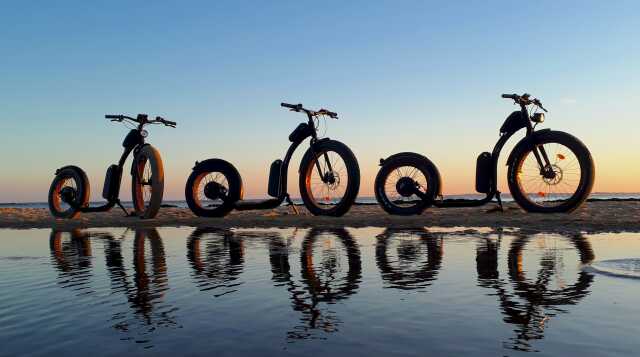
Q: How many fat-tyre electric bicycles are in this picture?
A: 3